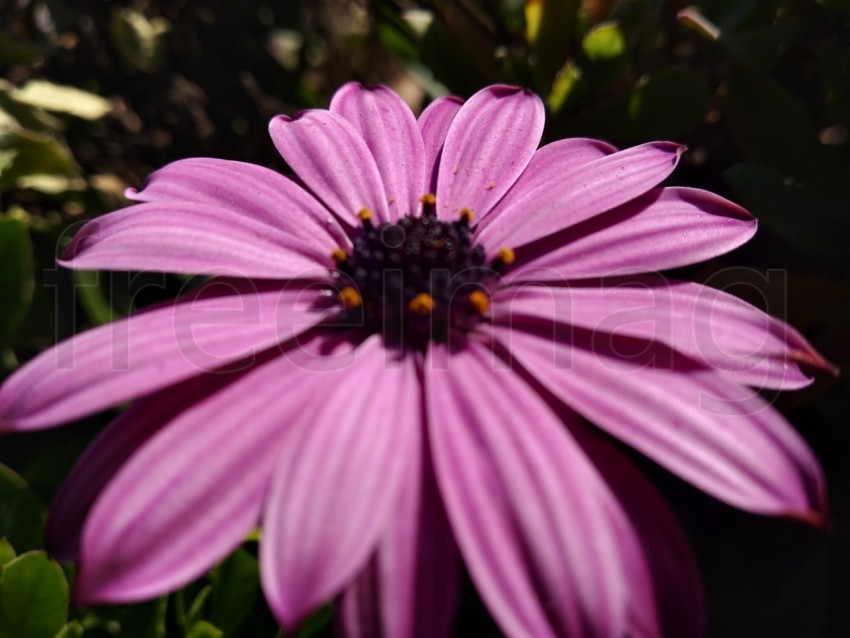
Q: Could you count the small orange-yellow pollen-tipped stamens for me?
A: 8